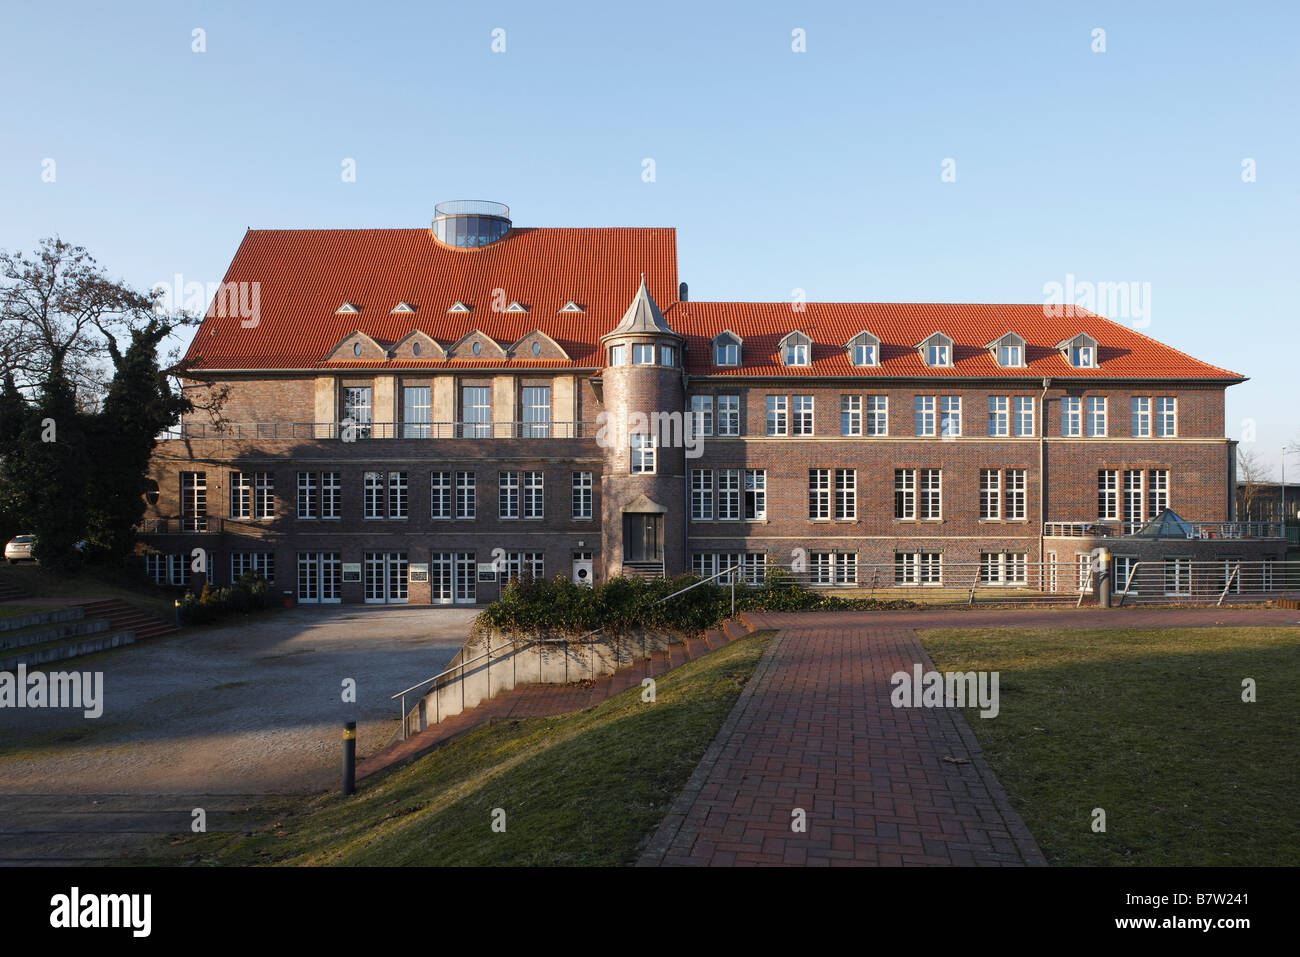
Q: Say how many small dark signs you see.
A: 3